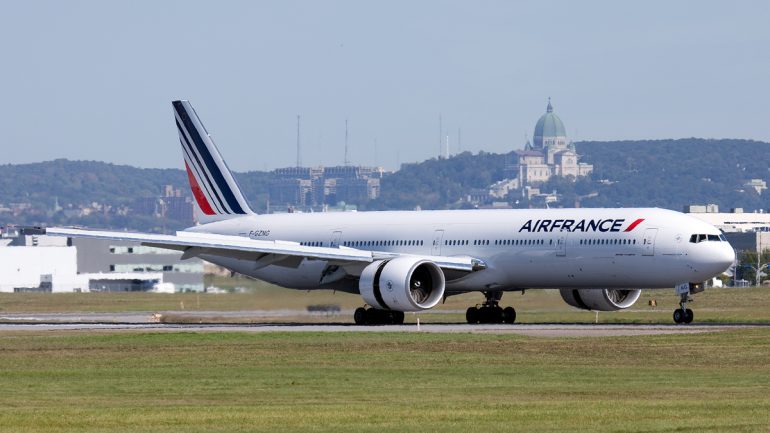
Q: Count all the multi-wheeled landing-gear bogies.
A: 2